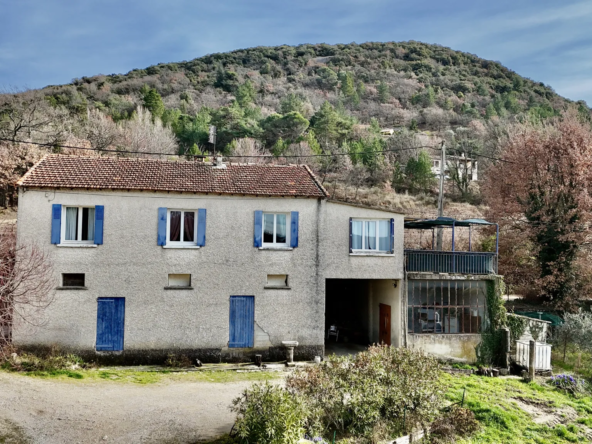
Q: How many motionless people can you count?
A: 0